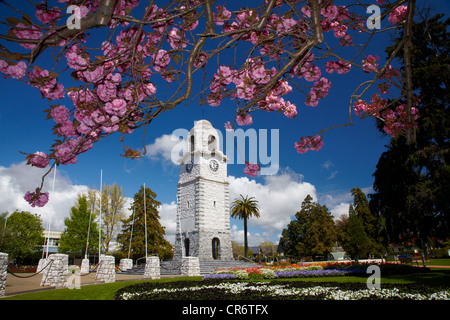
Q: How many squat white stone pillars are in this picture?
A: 8